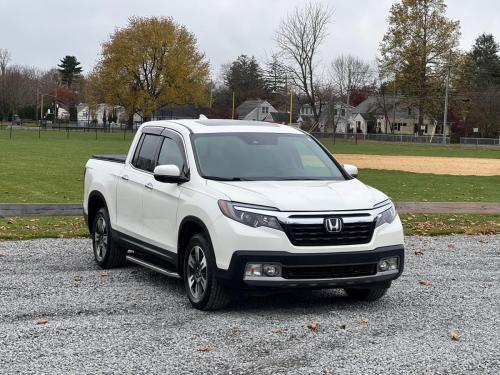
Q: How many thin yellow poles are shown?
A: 3